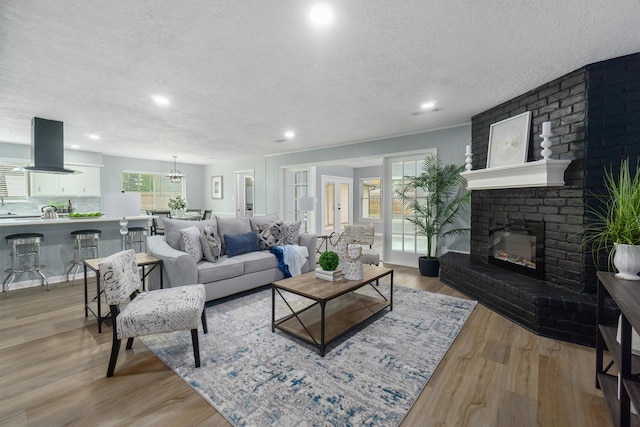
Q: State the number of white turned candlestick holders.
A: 2